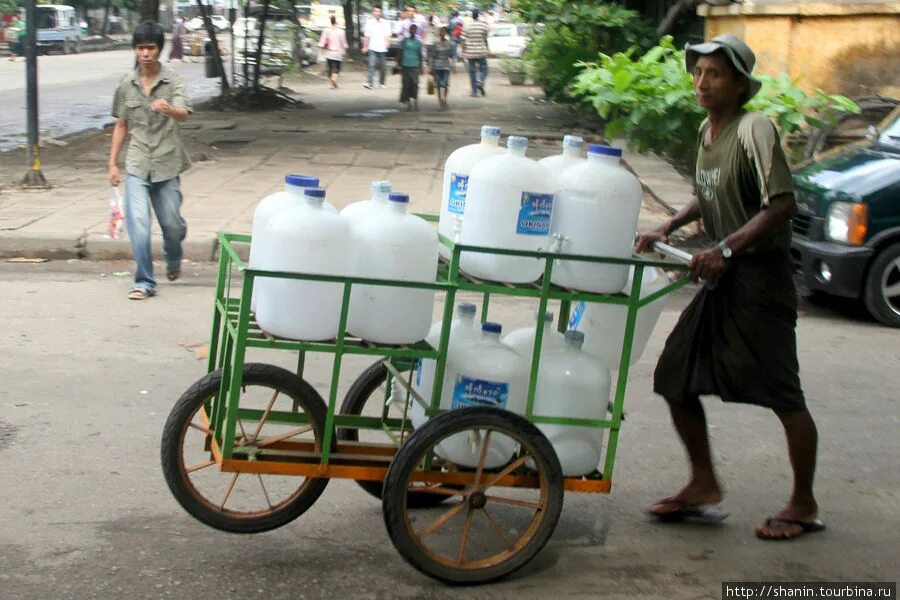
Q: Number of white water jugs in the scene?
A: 13